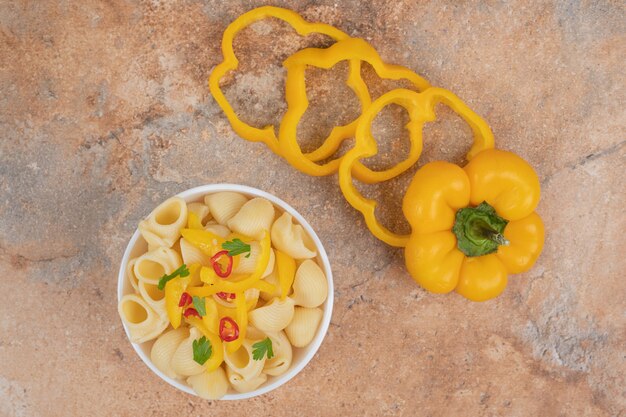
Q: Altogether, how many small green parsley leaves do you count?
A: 5